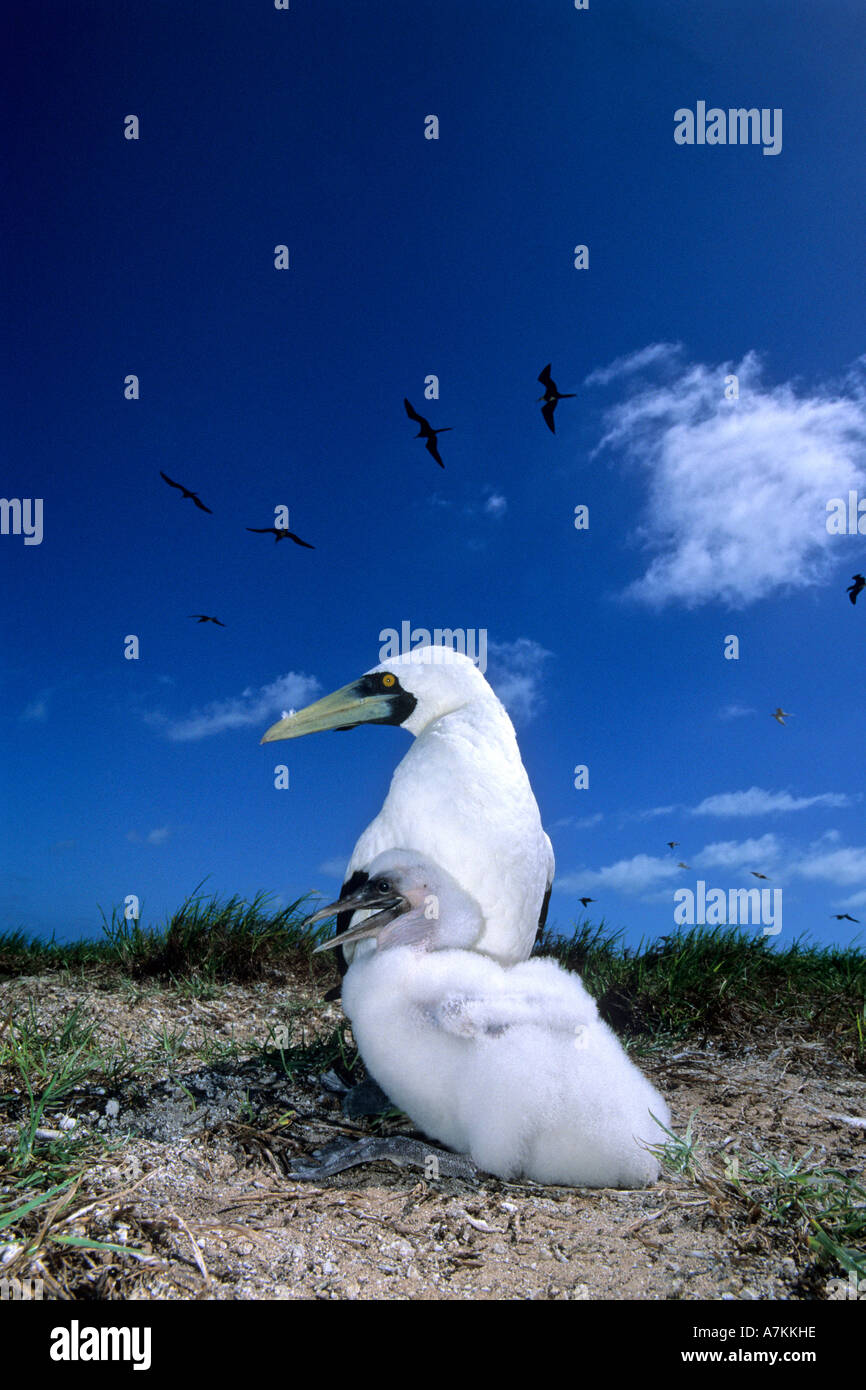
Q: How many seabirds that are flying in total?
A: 12